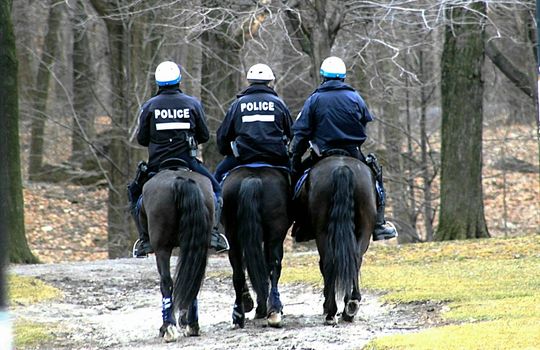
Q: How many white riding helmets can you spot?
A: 3